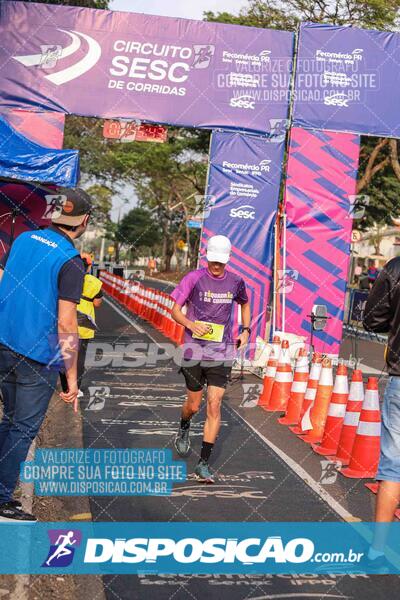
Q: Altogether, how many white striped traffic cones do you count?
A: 8